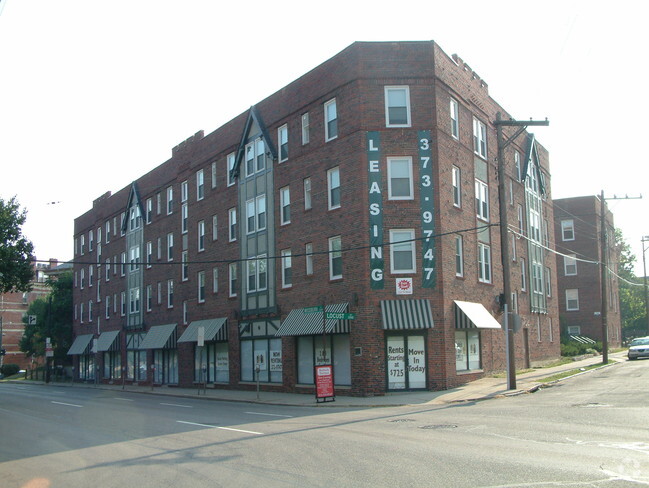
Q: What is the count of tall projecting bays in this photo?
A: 3